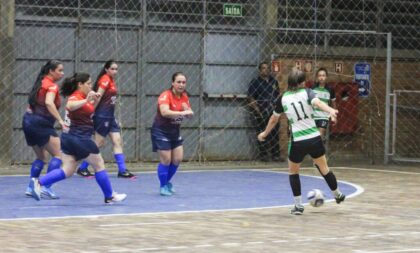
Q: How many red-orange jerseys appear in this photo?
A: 4